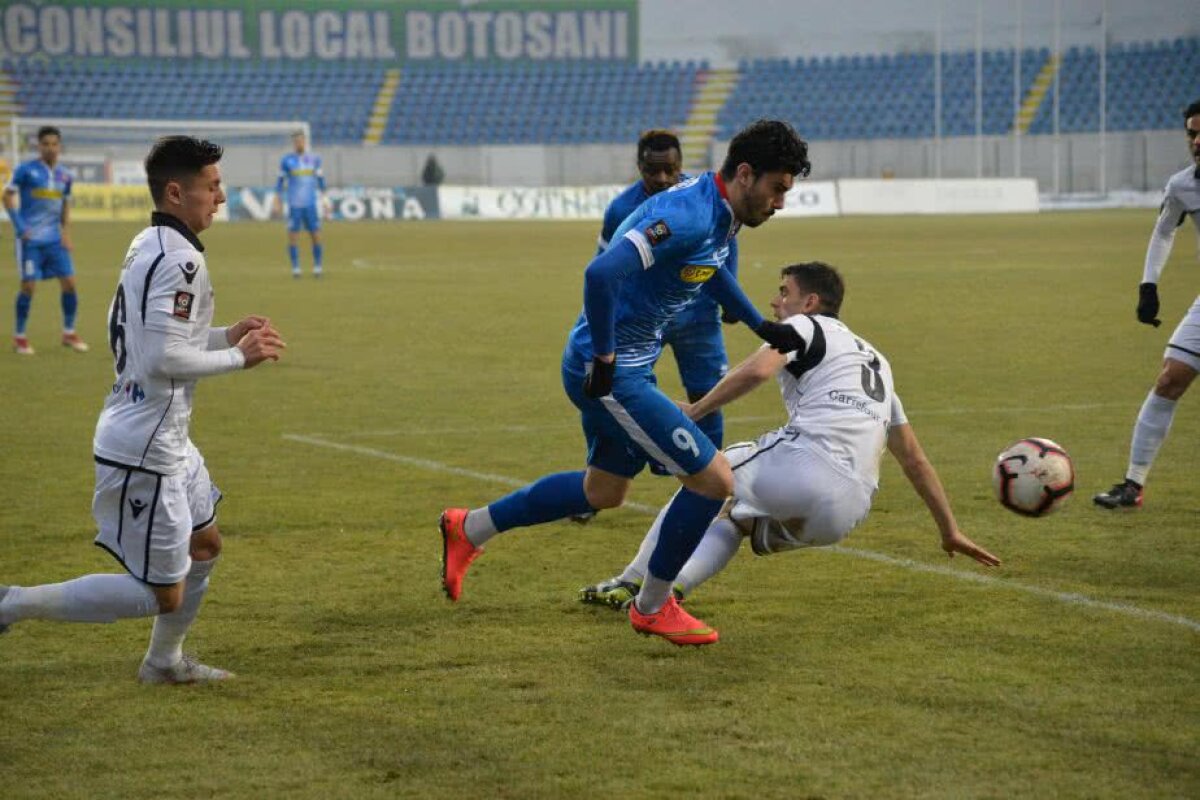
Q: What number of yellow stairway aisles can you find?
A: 4